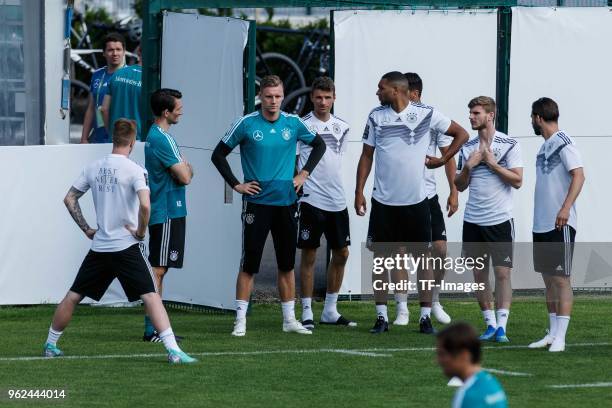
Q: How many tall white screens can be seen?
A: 3